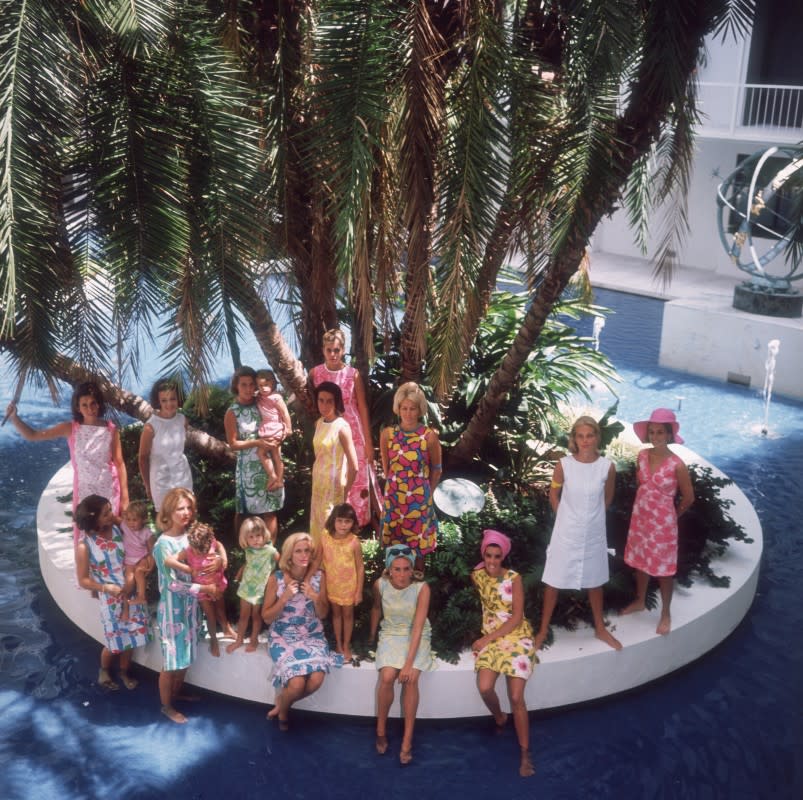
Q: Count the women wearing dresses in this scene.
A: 13